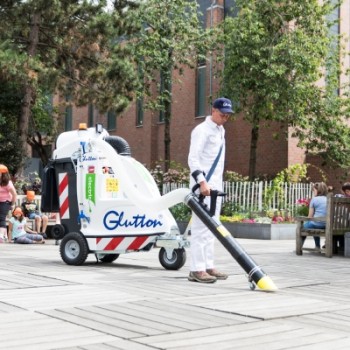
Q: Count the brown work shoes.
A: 2